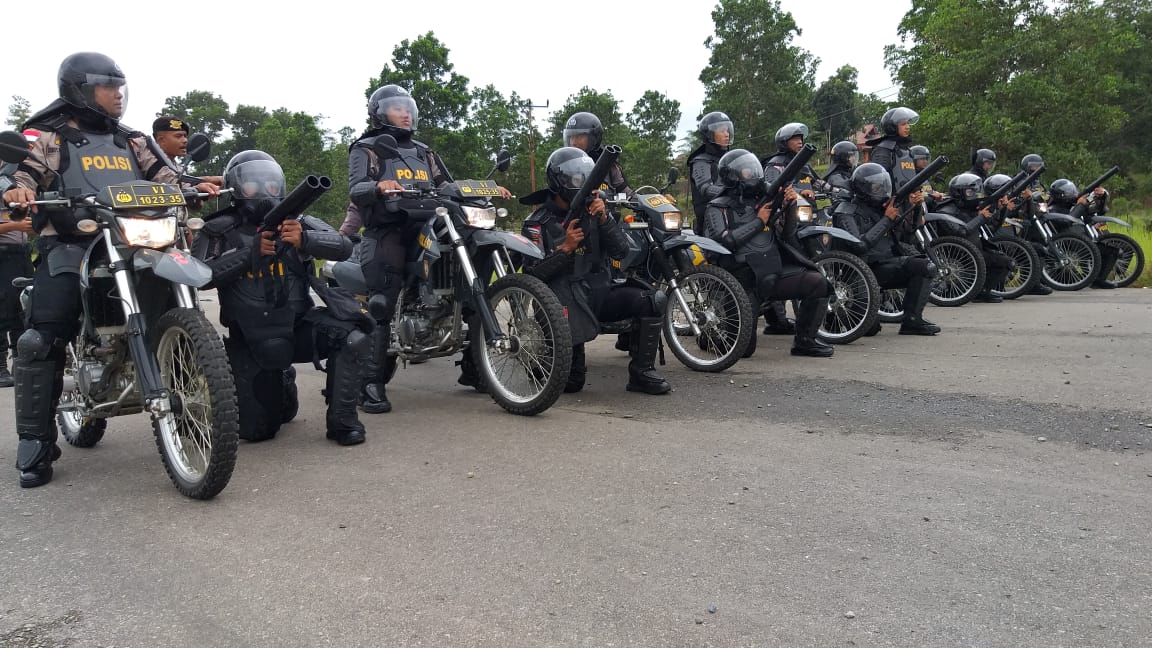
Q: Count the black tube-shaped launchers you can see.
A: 7